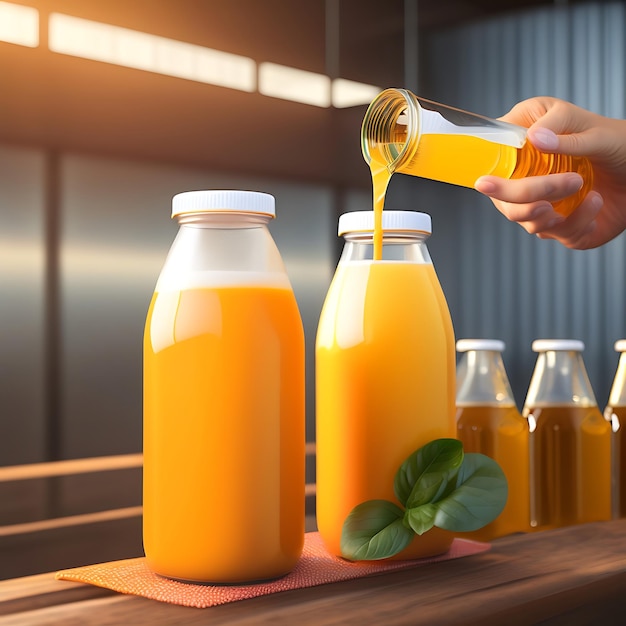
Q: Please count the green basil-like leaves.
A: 4